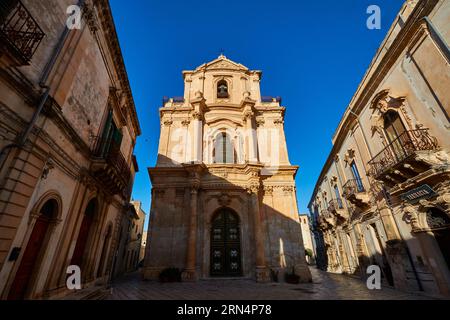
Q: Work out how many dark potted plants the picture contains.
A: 2